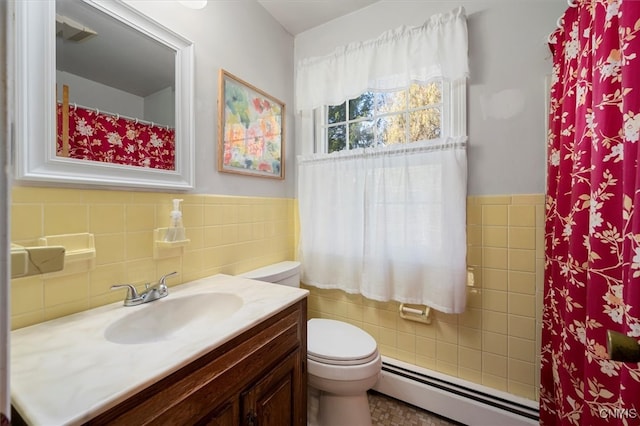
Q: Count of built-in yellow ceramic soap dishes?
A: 2